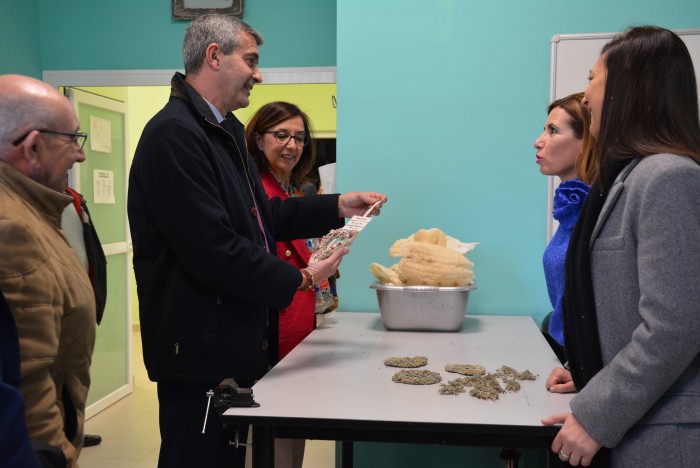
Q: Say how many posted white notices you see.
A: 2